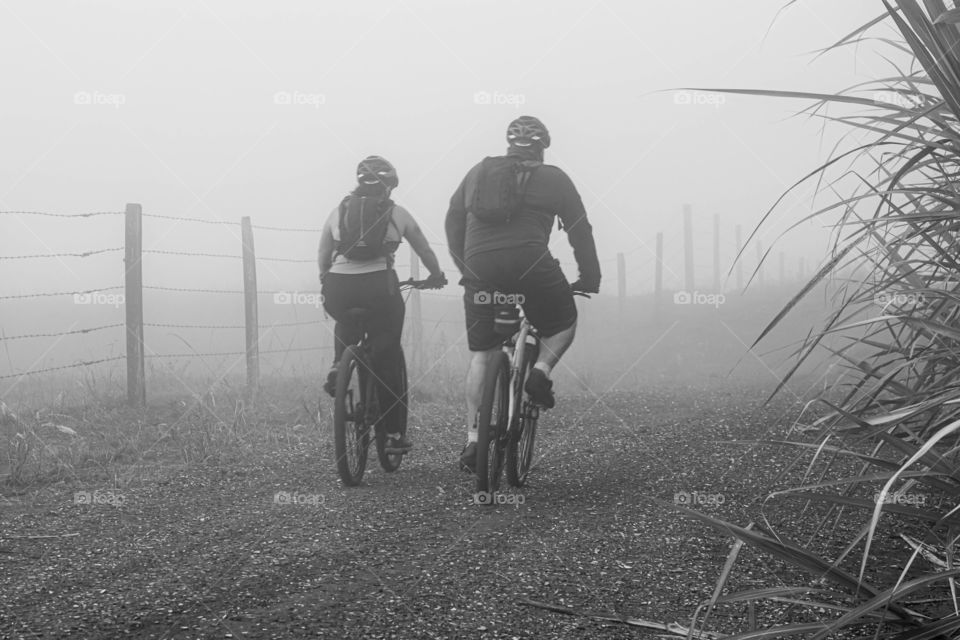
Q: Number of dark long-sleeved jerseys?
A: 1